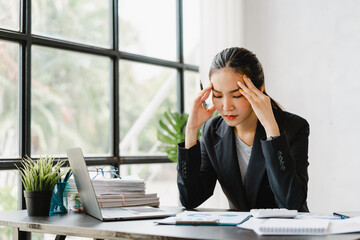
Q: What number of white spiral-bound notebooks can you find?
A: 1